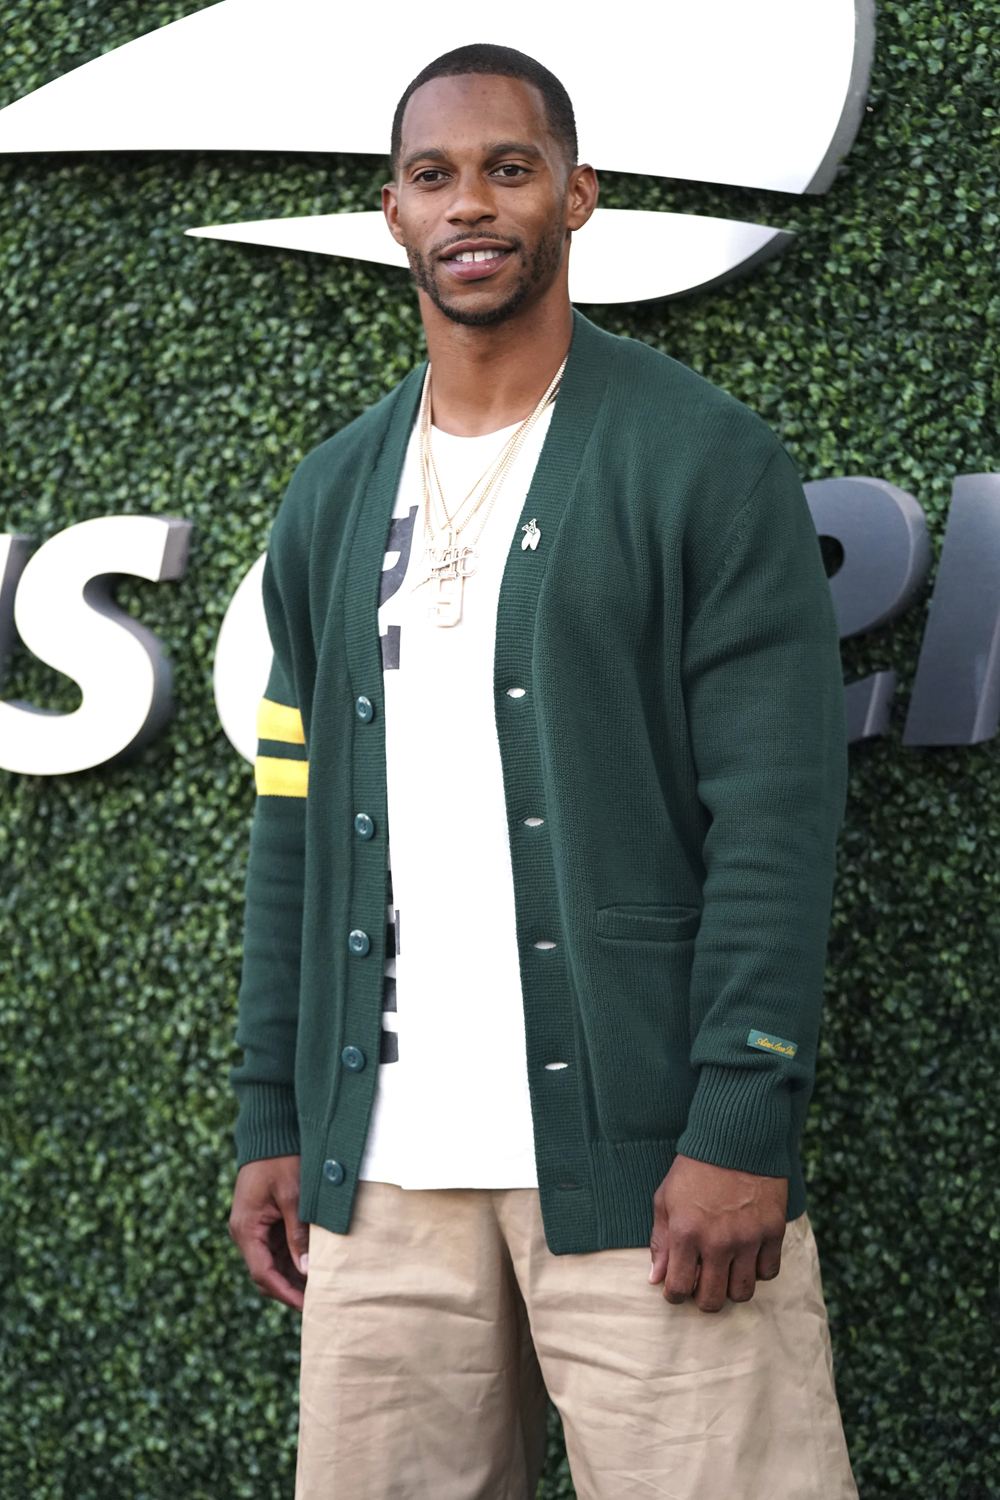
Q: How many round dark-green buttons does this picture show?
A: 5